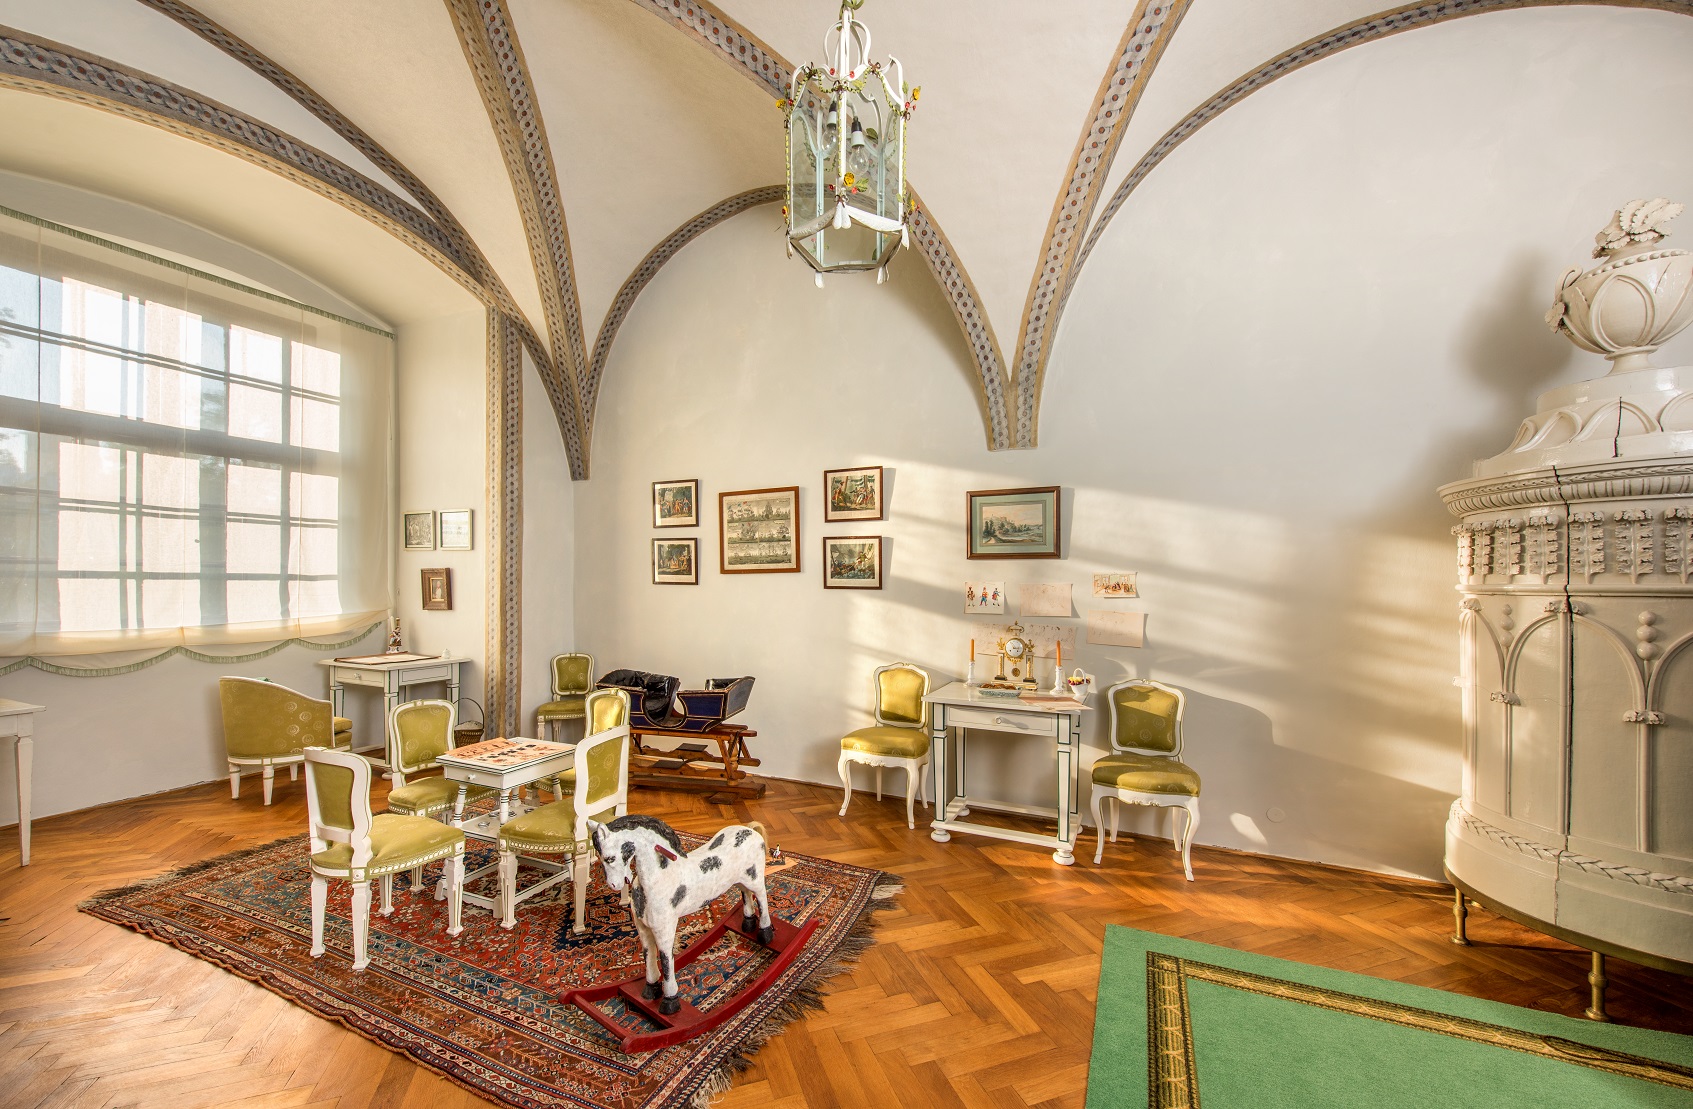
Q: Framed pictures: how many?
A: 9